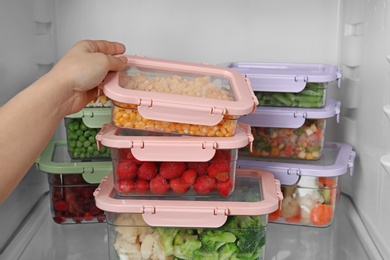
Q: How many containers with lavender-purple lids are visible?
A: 3